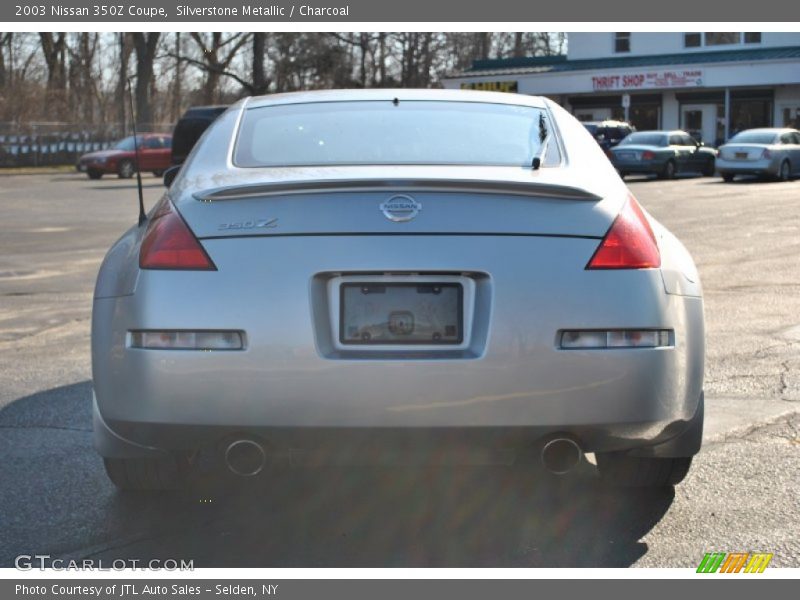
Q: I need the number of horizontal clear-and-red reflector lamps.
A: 2